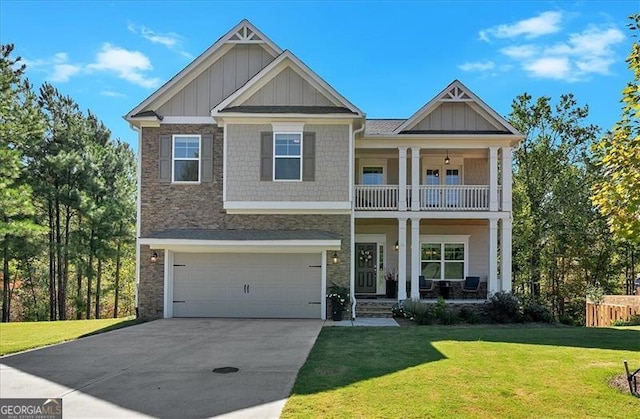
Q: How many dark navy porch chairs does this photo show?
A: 2